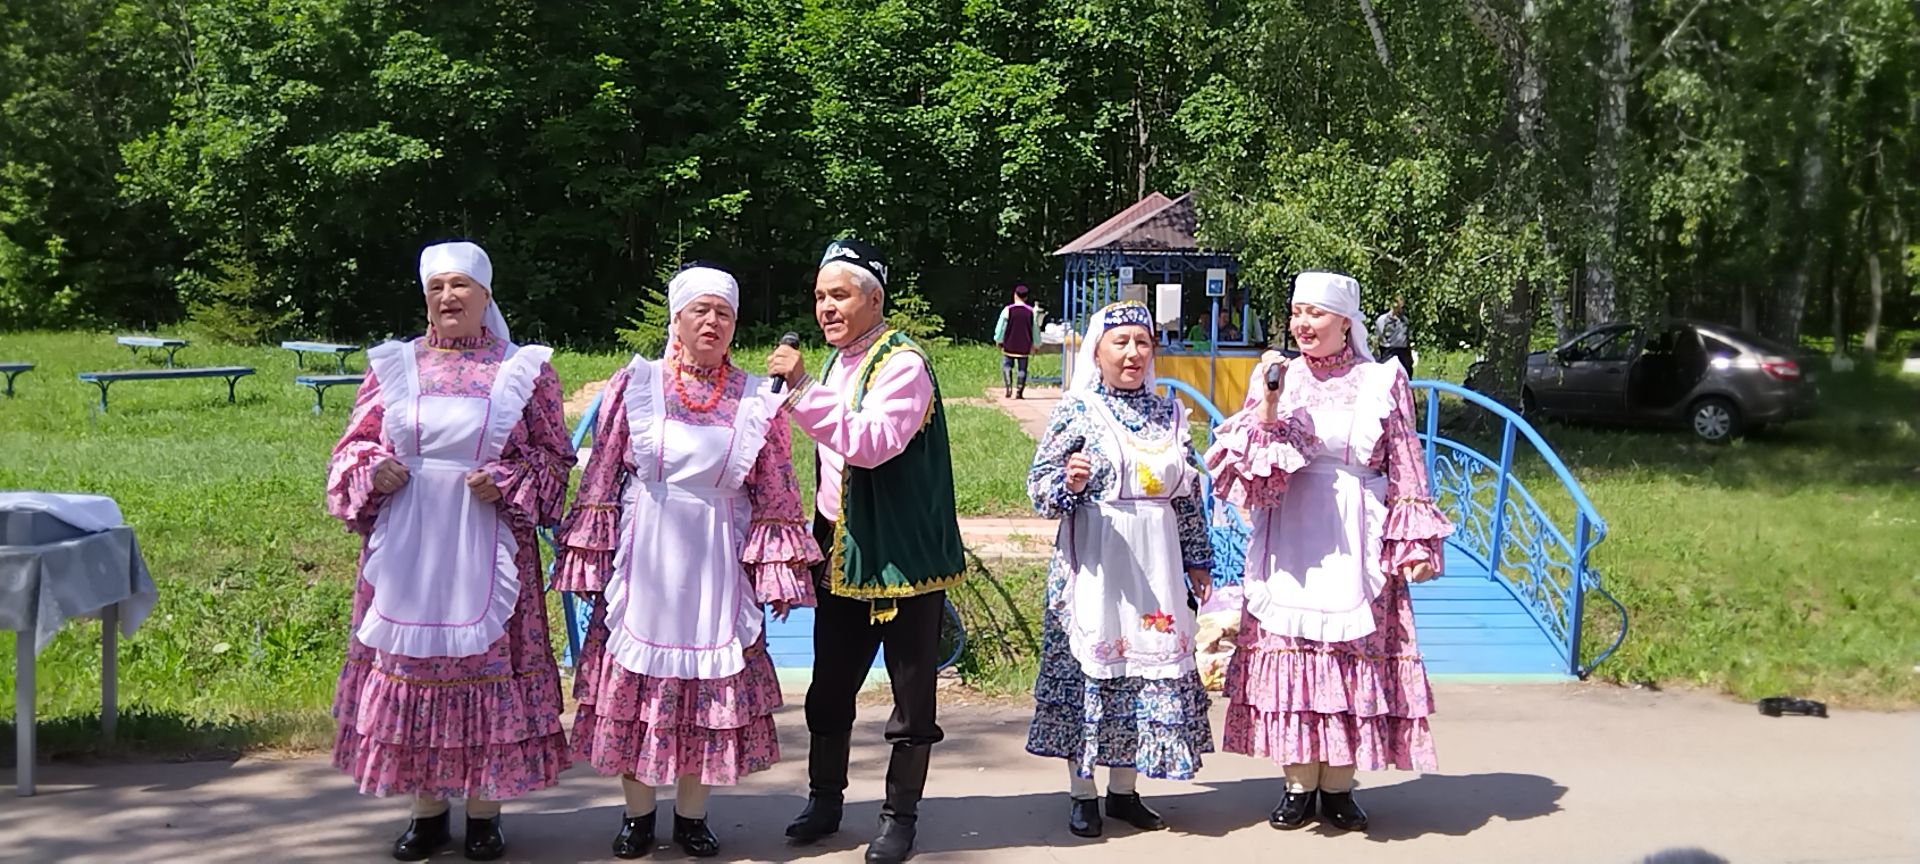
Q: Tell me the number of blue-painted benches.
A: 5